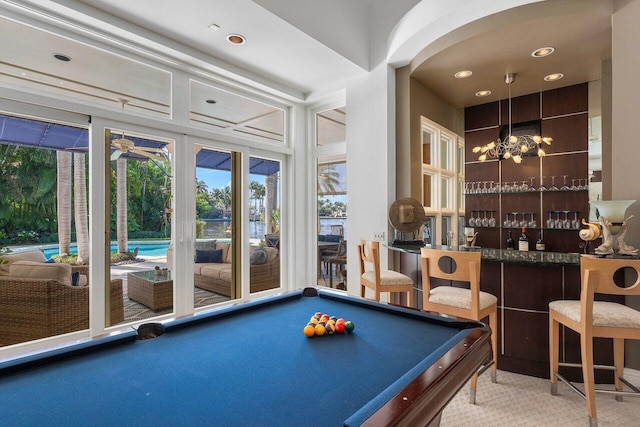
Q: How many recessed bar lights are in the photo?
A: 4